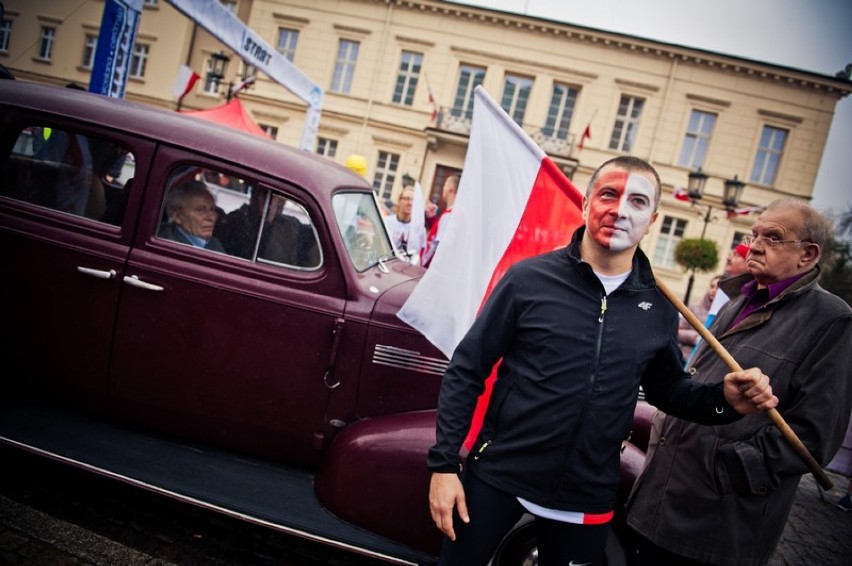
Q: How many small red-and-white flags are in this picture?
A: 6